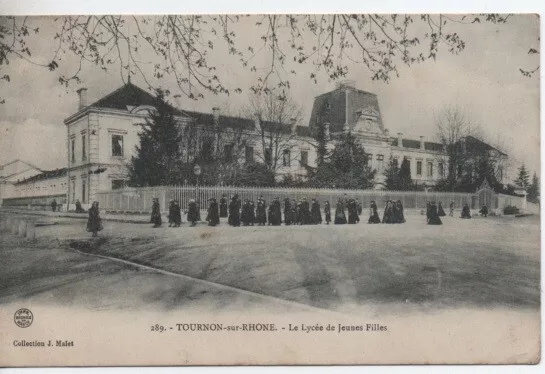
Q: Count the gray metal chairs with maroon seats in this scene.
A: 0